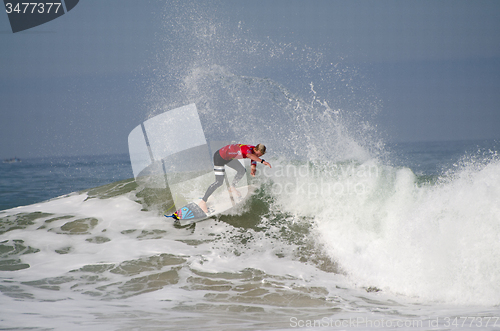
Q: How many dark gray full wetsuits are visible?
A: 1